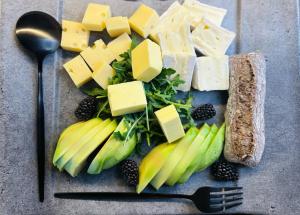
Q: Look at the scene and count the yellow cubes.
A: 12